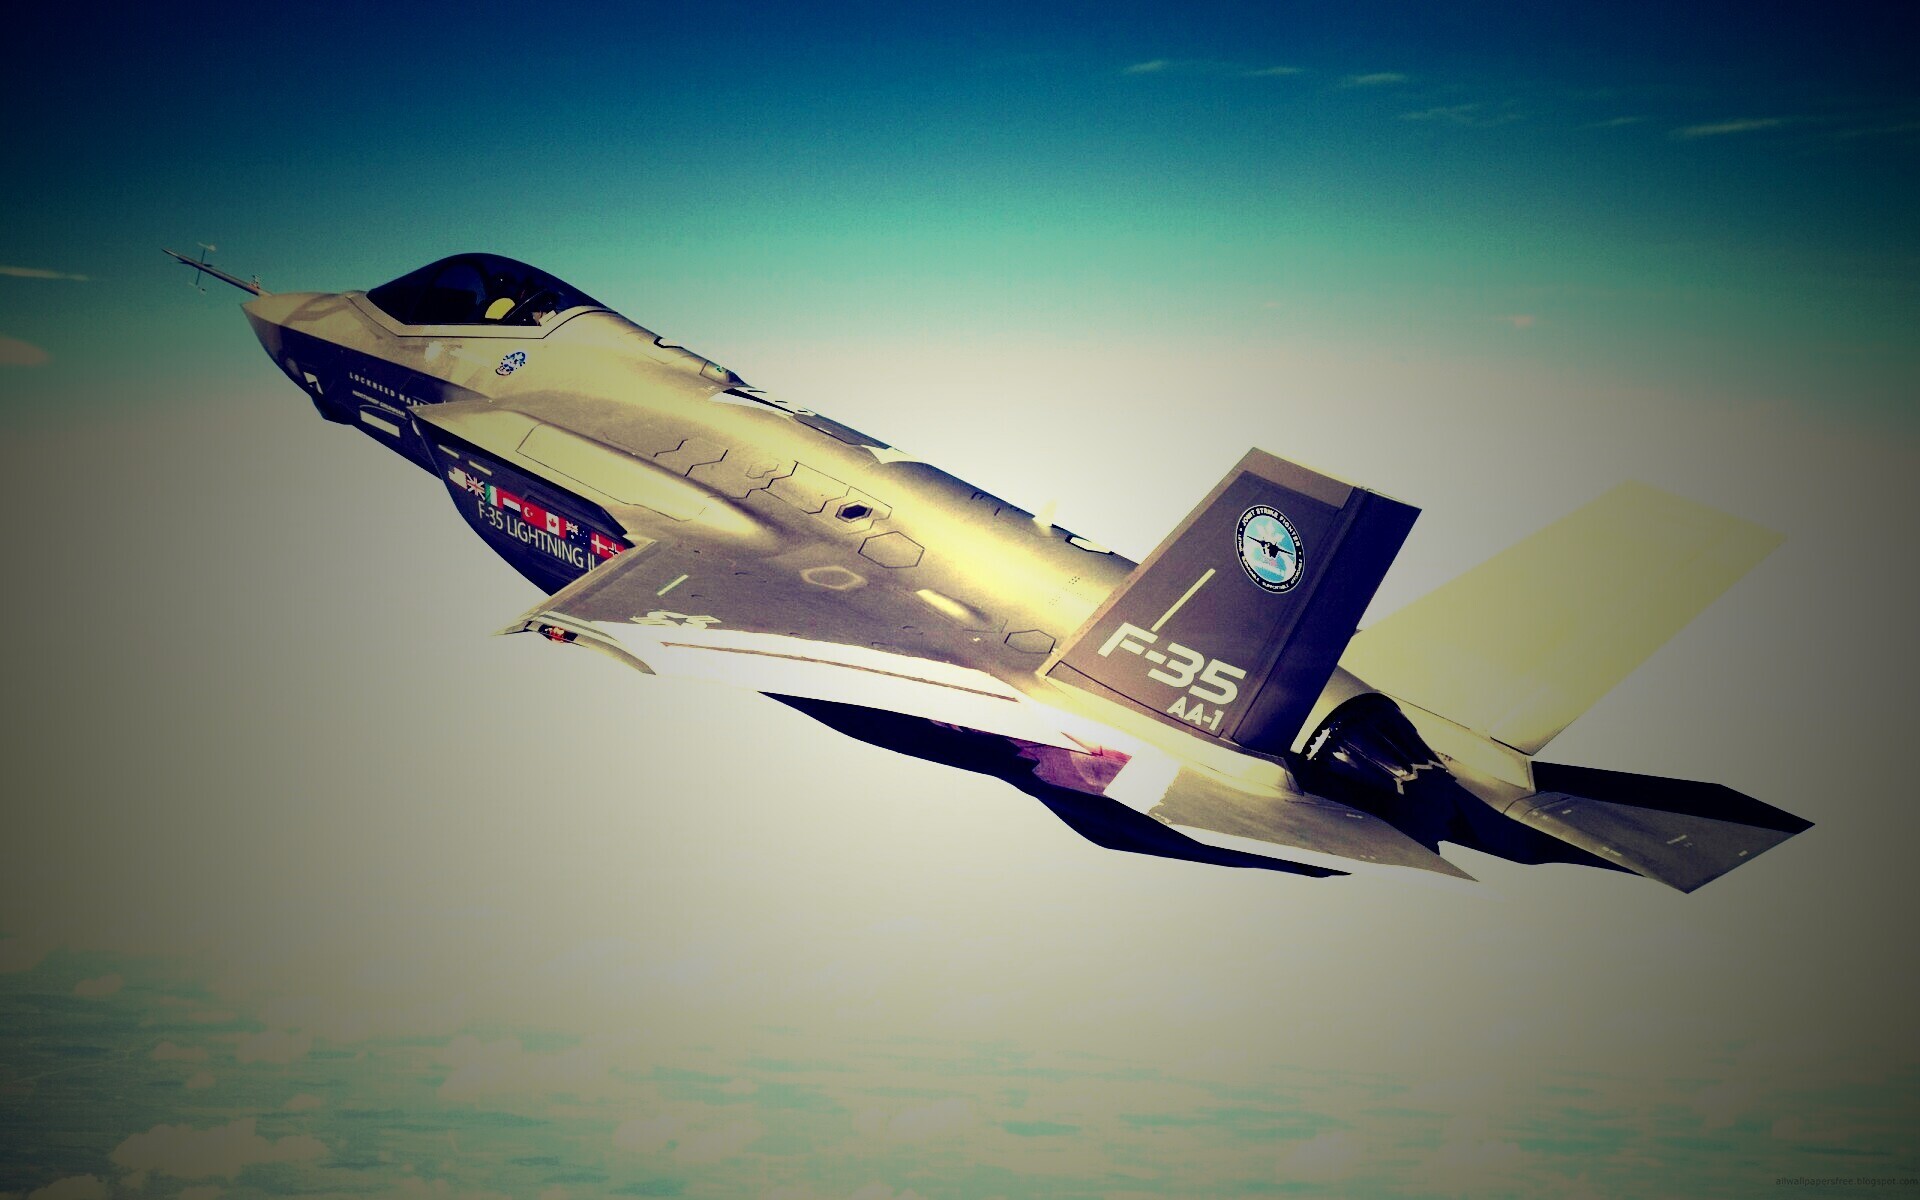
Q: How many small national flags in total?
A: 9